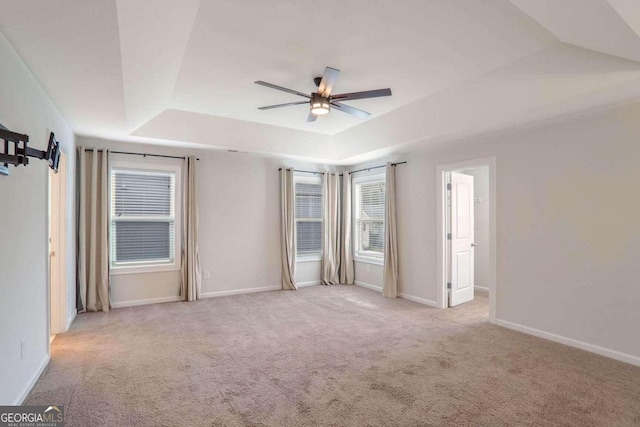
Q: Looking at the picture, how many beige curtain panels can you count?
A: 6